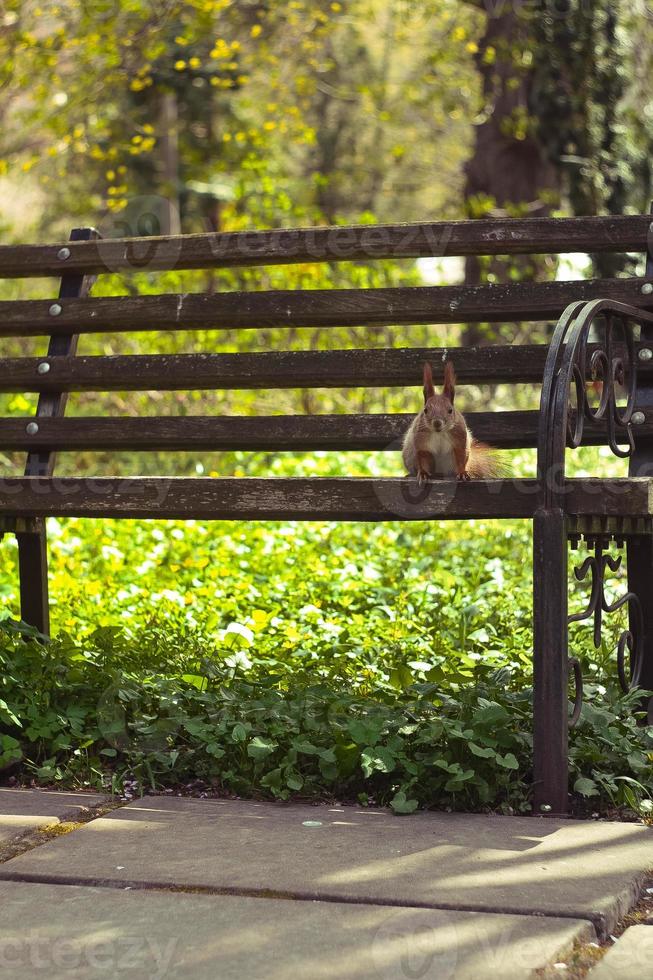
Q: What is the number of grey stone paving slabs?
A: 4